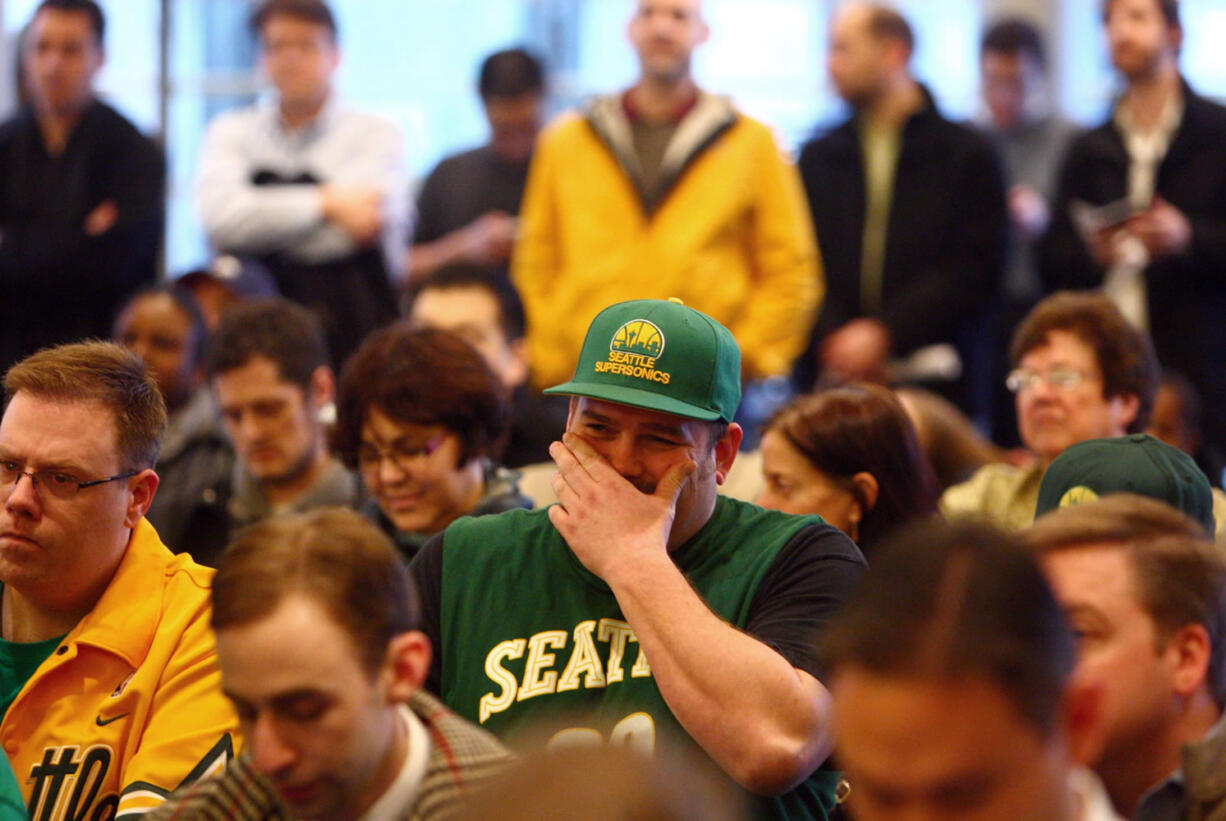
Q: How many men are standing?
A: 7